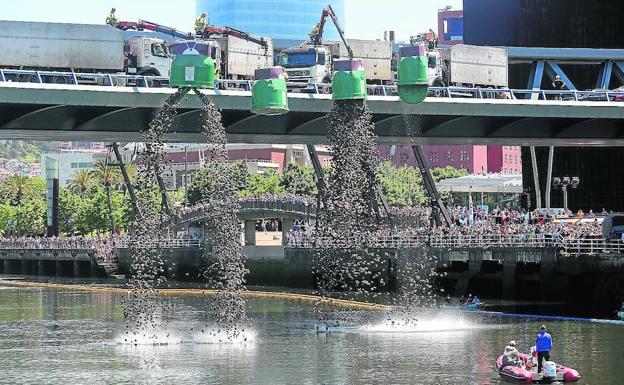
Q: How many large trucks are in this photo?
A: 4